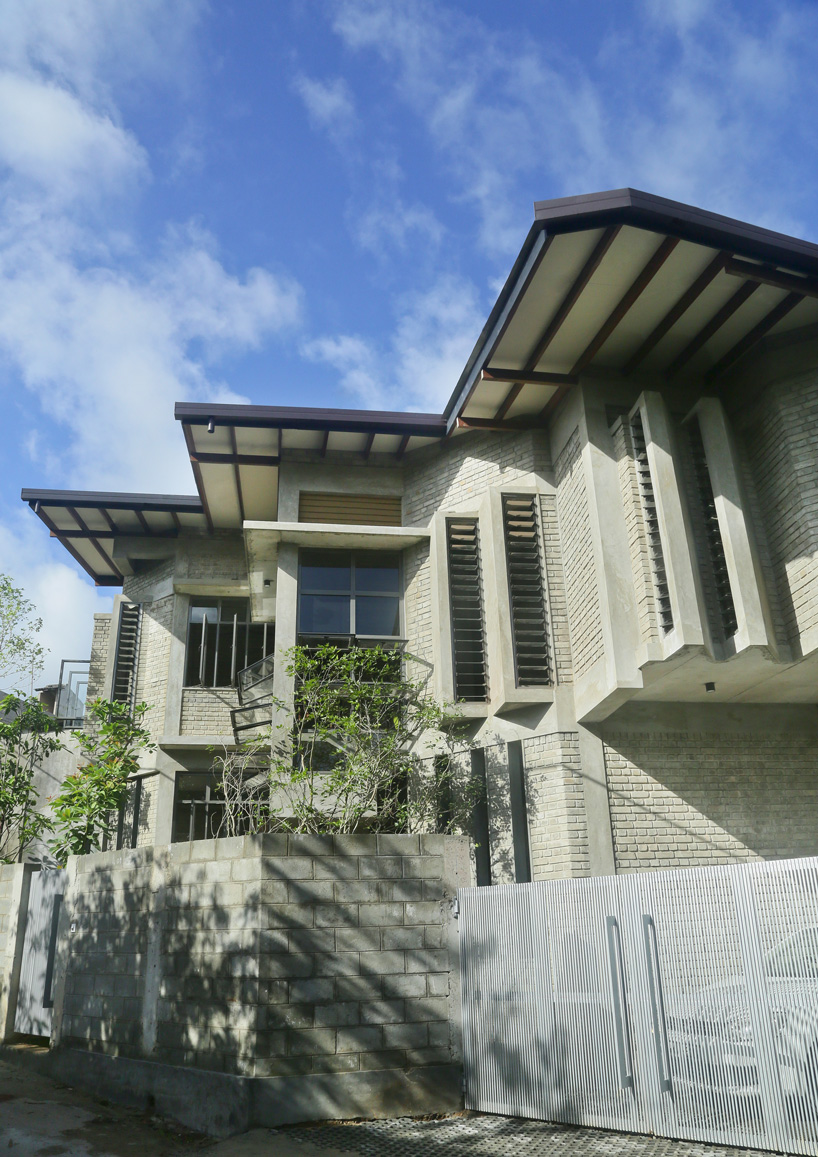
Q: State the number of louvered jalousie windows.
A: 5